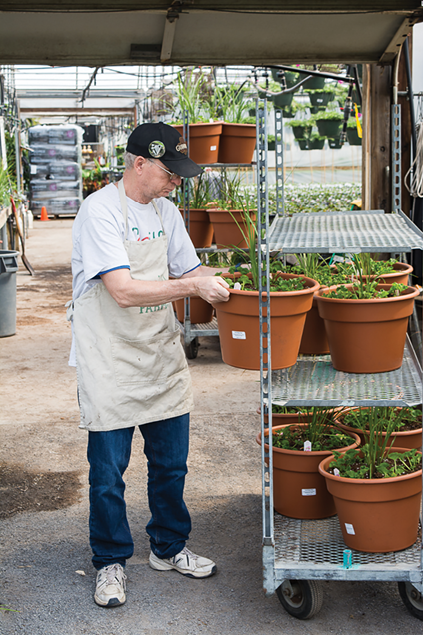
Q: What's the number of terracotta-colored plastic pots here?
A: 13